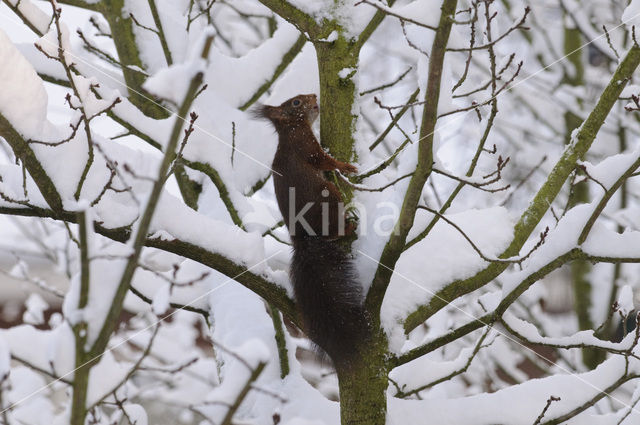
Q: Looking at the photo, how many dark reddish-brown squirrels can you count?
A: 1